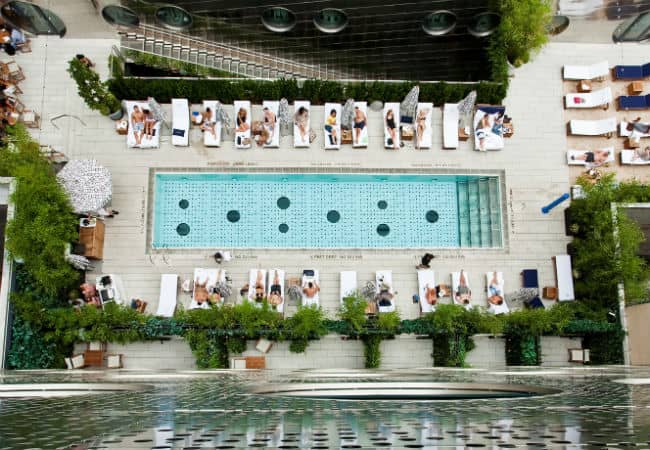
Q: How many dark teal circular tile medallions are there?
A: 9